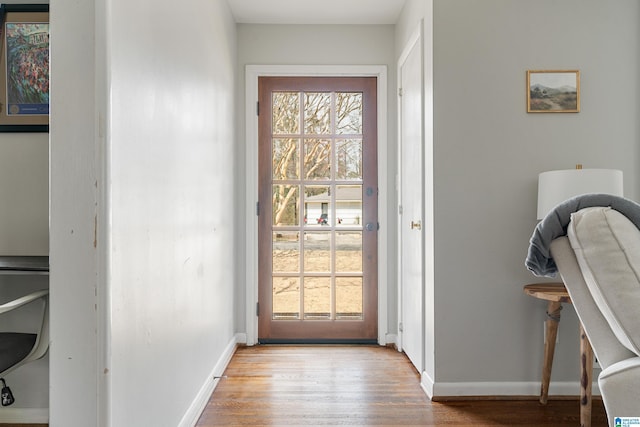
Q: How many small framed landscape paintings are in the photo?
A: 1